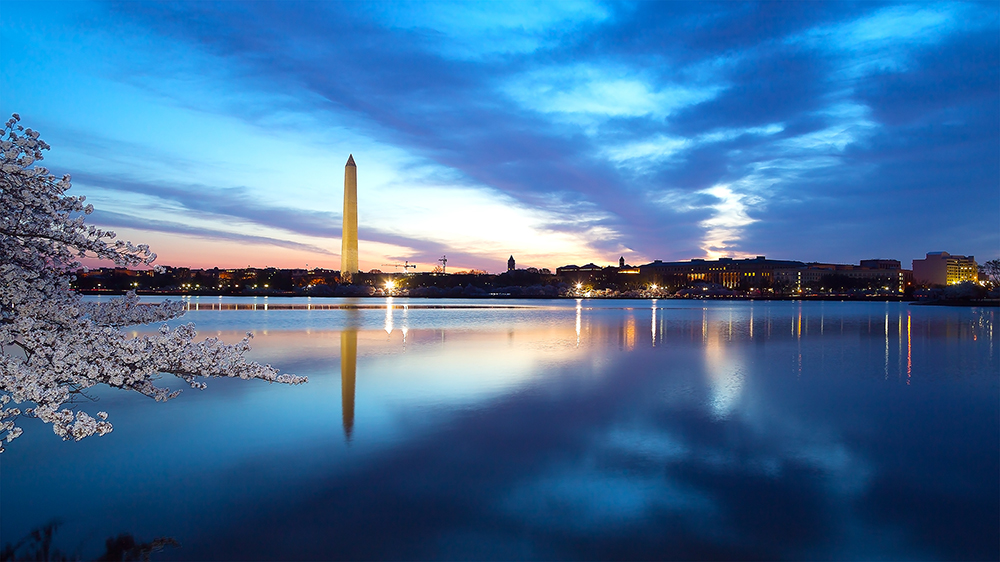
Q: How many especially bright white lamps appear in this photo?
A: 3